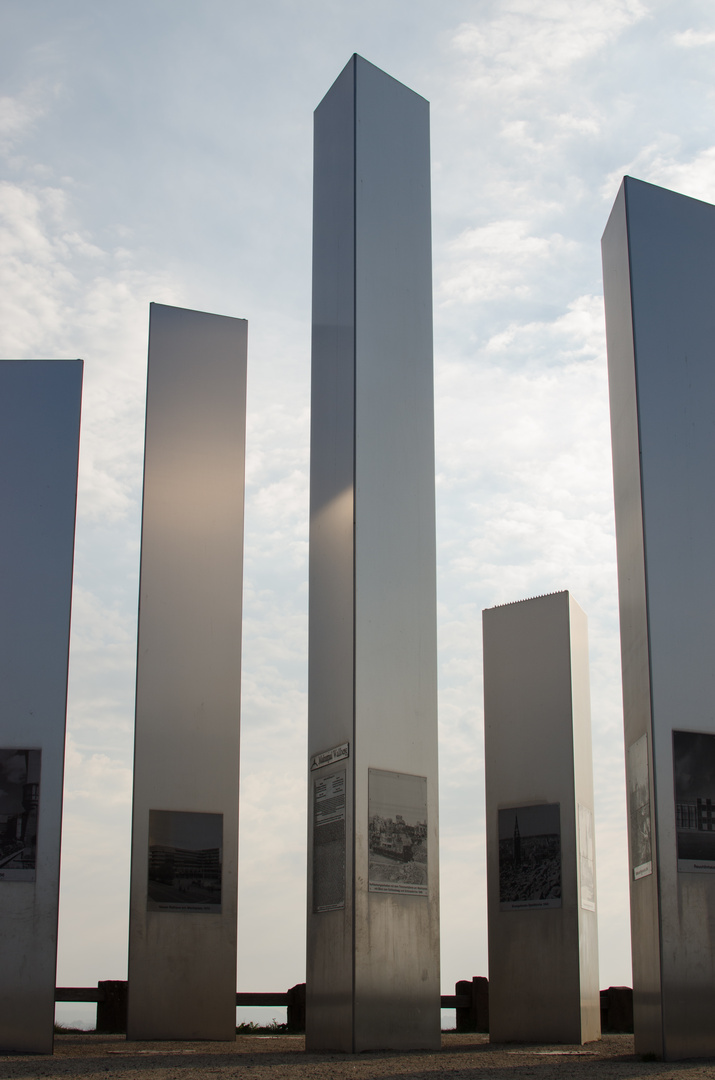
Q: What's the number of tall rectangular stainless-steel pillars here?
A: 5